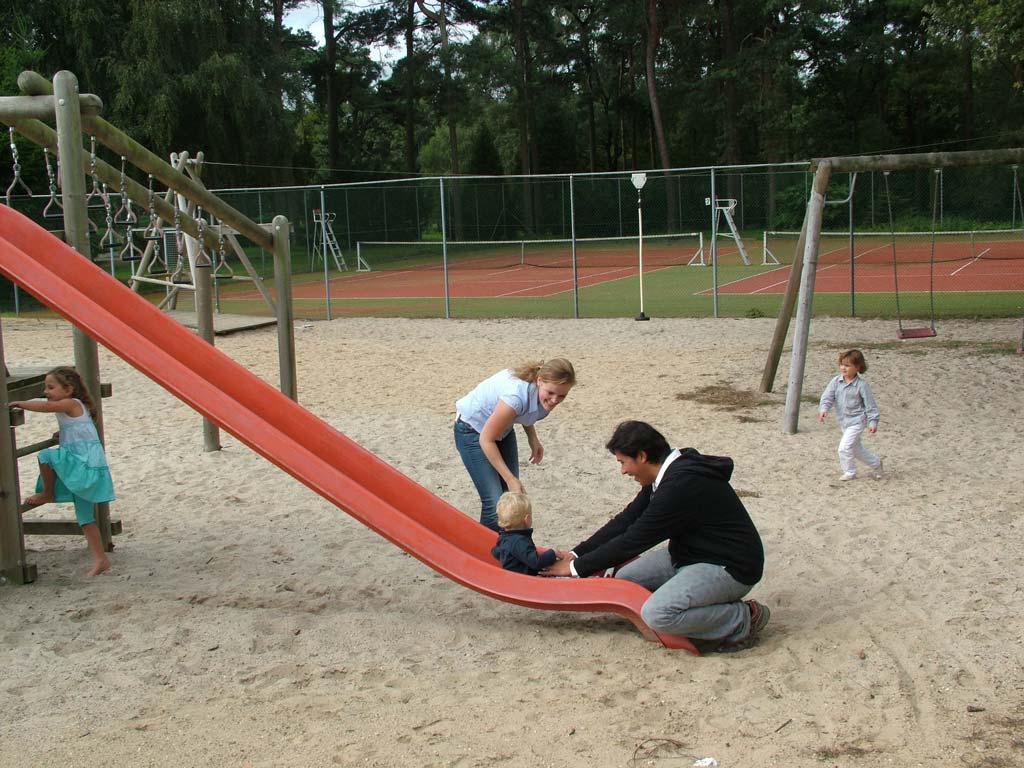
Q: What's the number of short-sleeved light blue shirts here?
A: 1